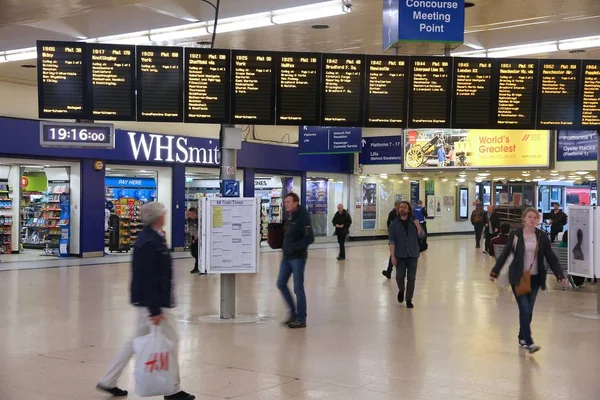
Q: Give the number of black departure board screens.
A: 13